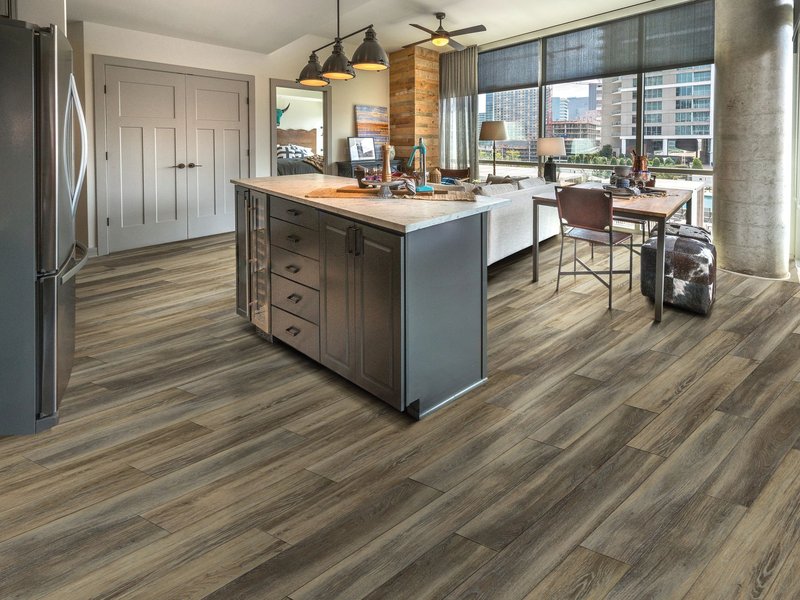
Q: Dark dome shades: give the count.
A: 3